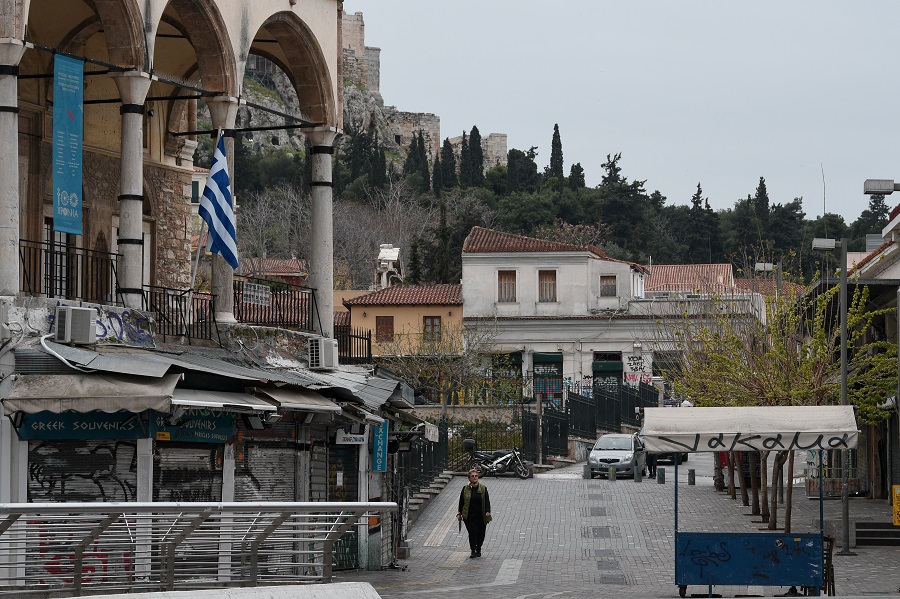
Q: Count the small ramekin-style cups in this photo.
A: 0